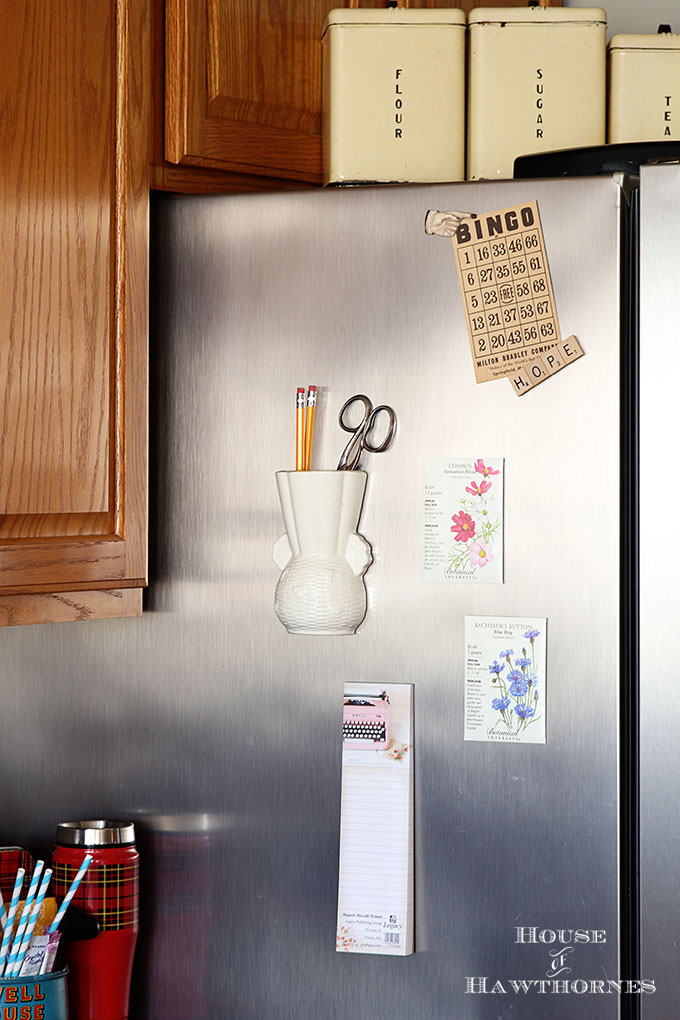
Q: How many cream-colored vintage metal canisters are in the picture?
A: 3